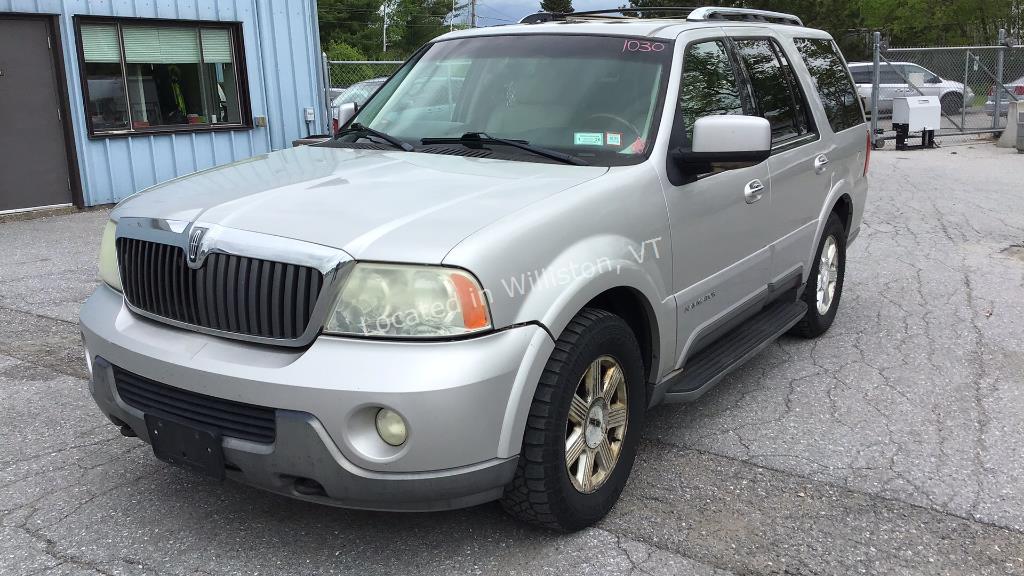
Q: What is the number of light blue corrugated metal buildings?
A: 1